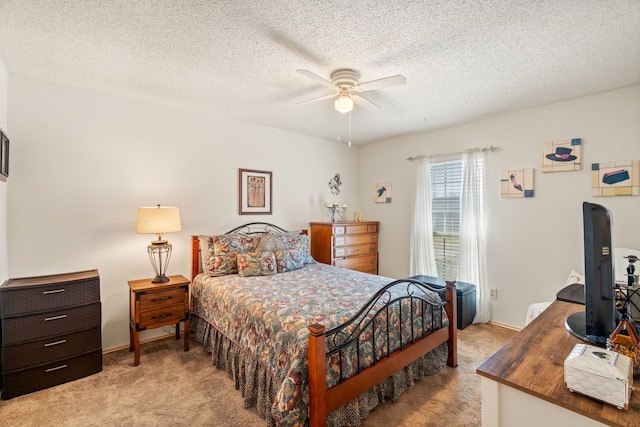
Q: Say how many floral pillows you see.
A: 4